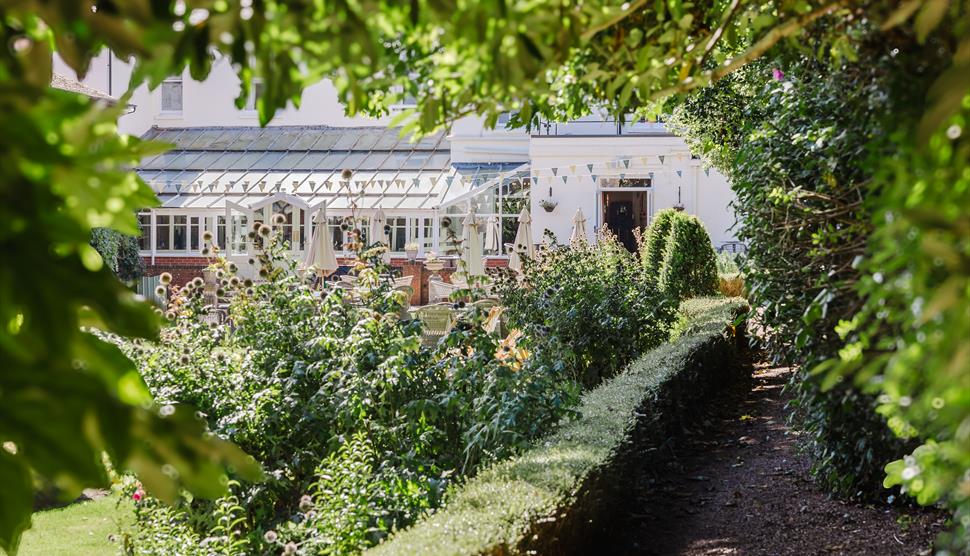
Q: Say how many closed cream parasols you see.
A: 6